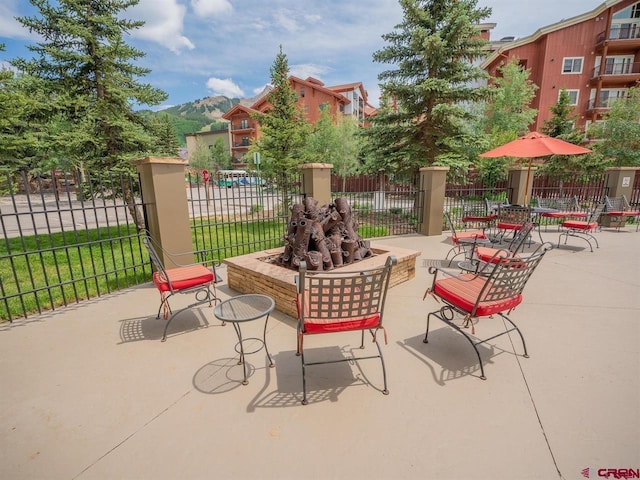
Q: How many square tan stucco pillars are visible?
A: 5